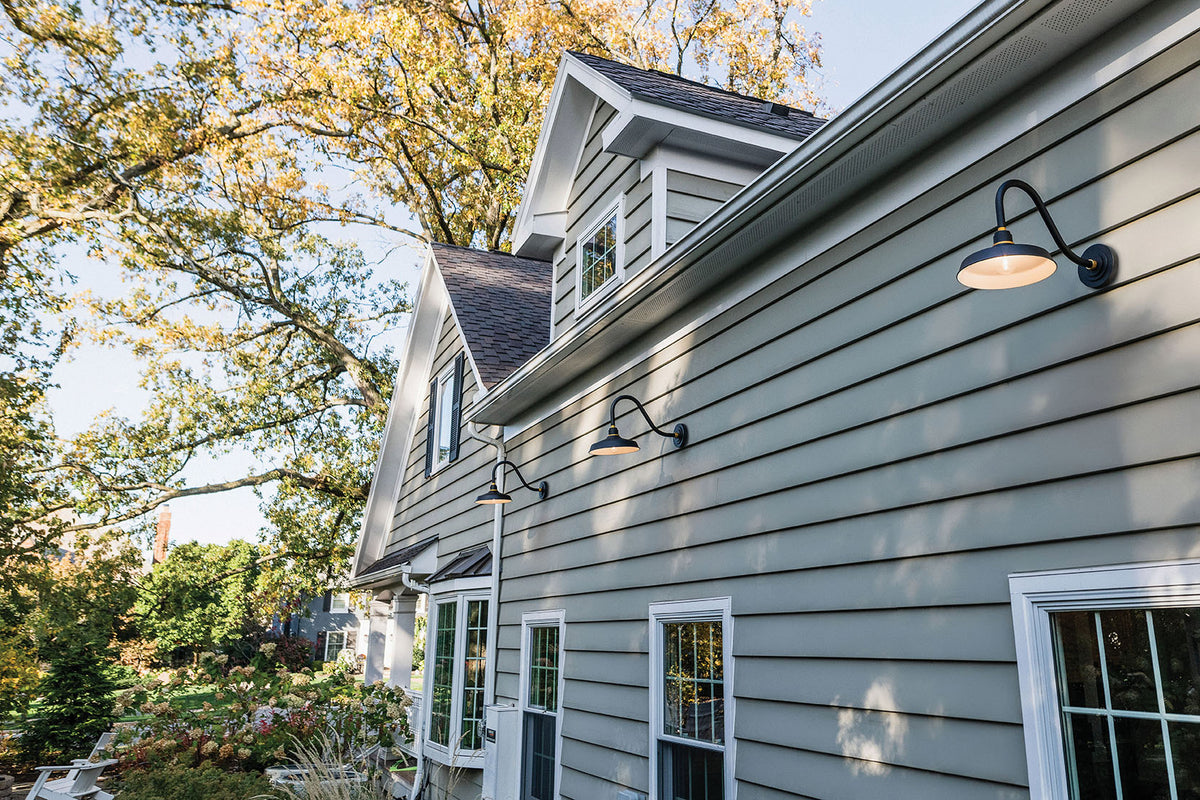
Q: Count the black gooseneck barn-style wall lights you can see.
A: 3